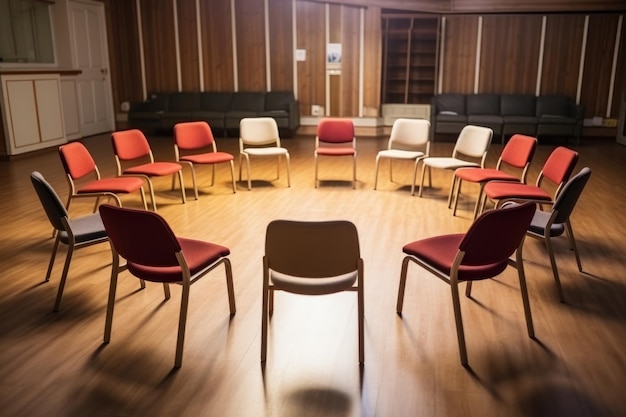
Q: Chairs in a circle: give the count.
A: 14